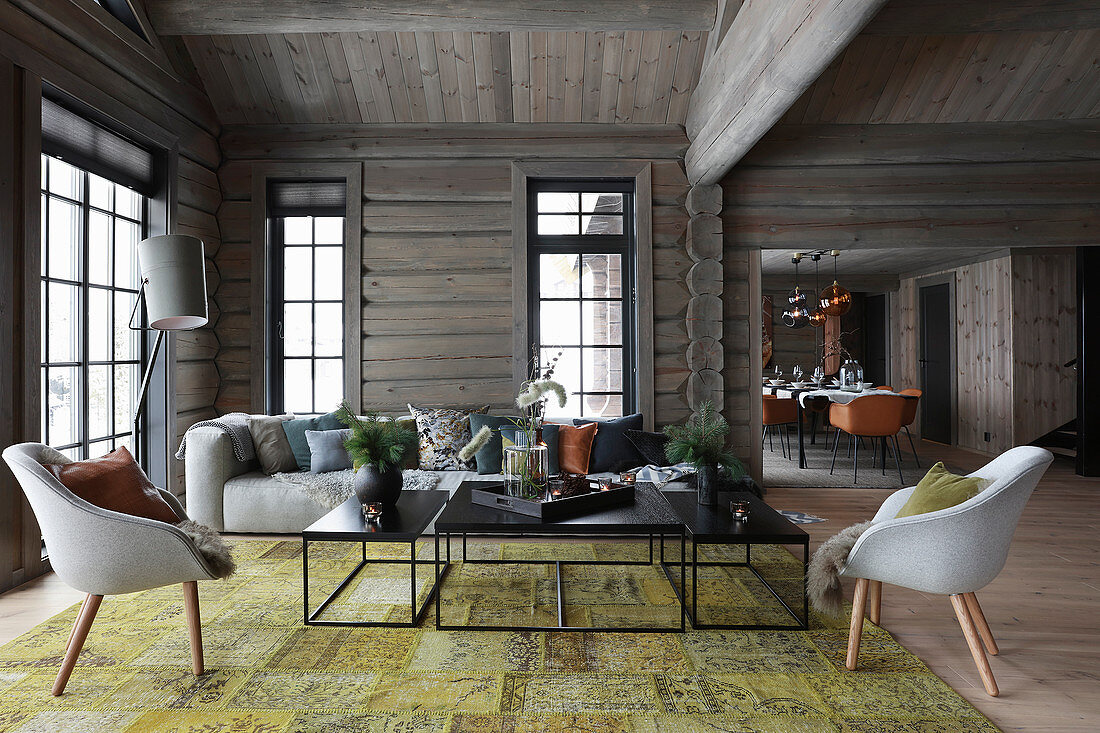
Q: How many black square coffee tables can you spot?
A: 3